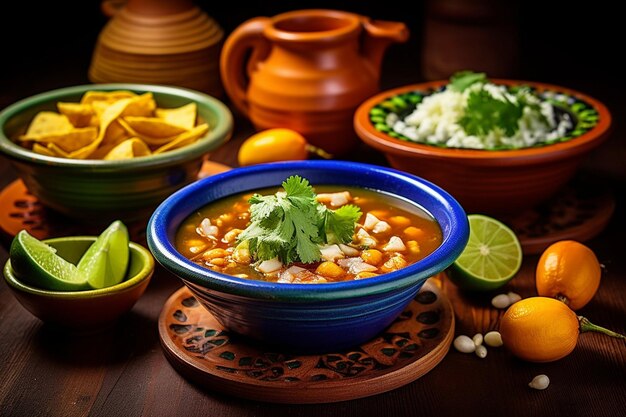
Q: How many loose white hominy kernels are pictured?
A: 7